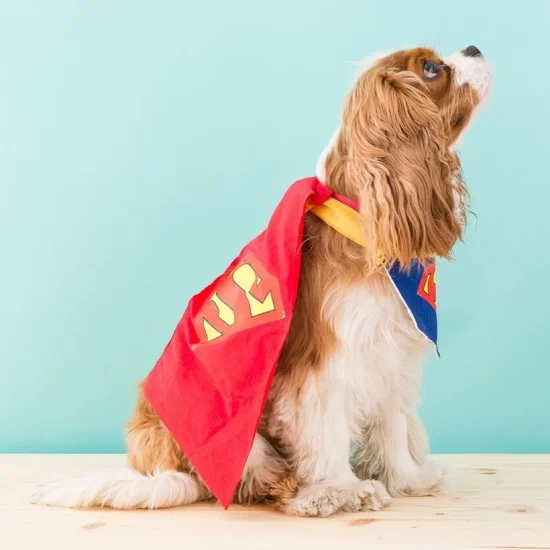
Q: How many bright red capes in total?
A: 1